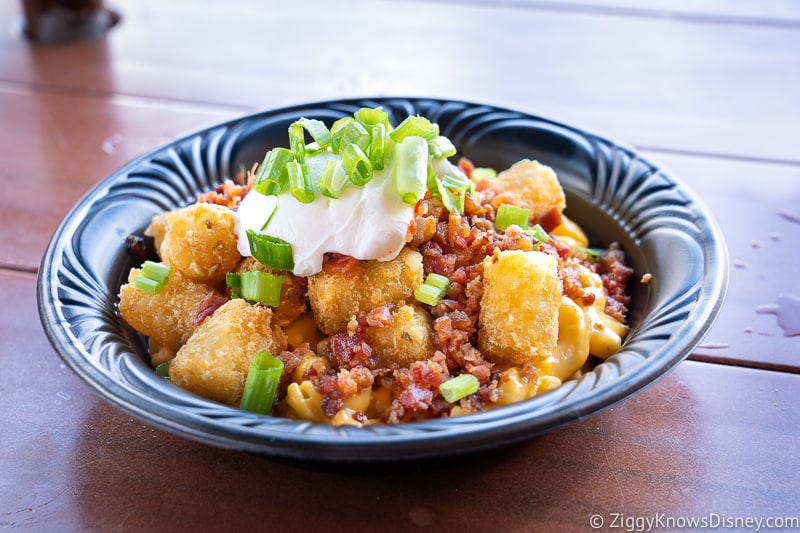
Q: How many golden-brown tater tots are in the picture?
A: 8